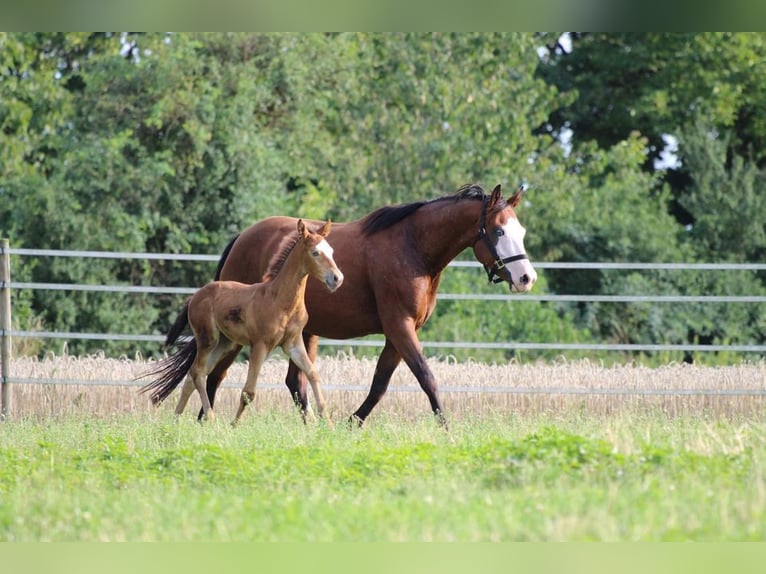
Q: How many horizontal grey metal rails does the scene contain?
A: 4